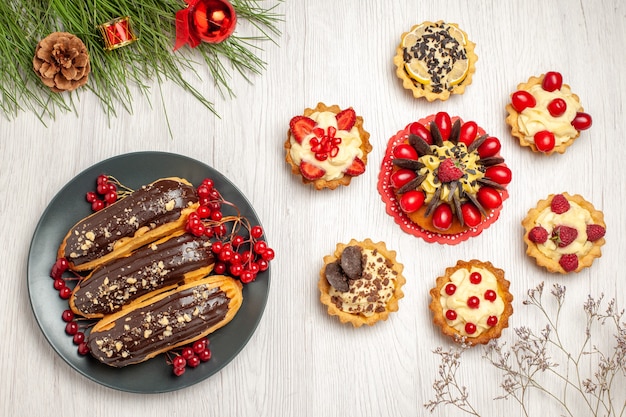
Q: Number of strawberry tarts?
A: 1